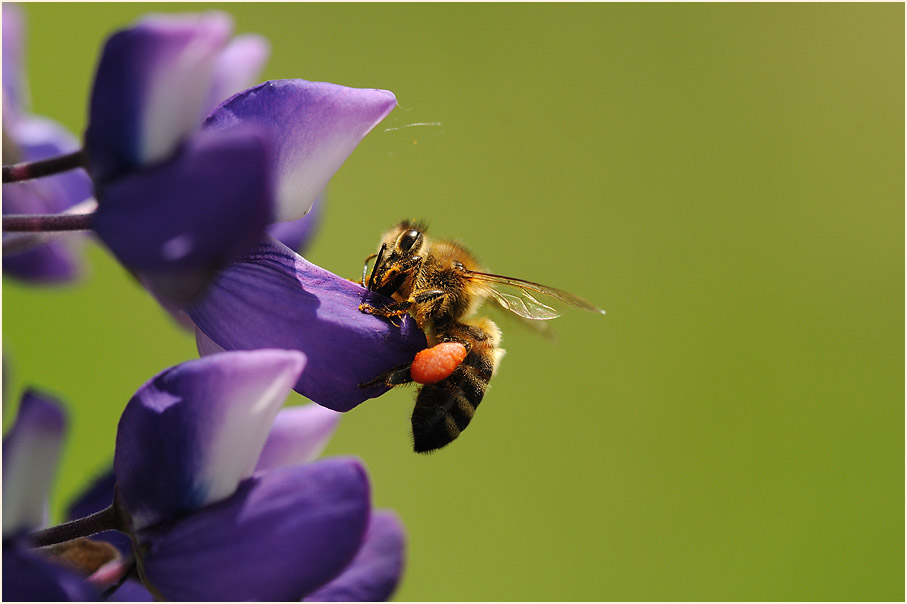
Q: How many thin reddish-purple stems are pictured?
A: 3